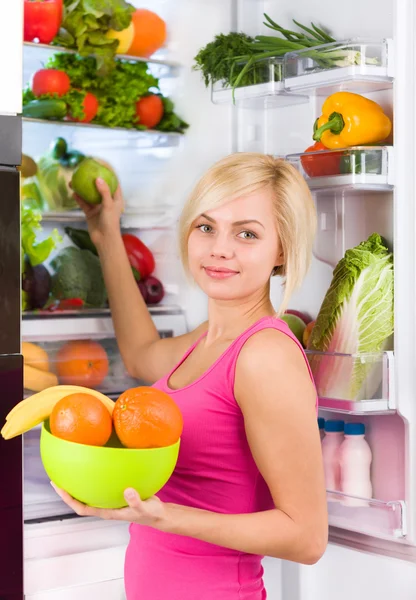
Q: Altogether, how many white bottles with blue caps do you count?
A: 3